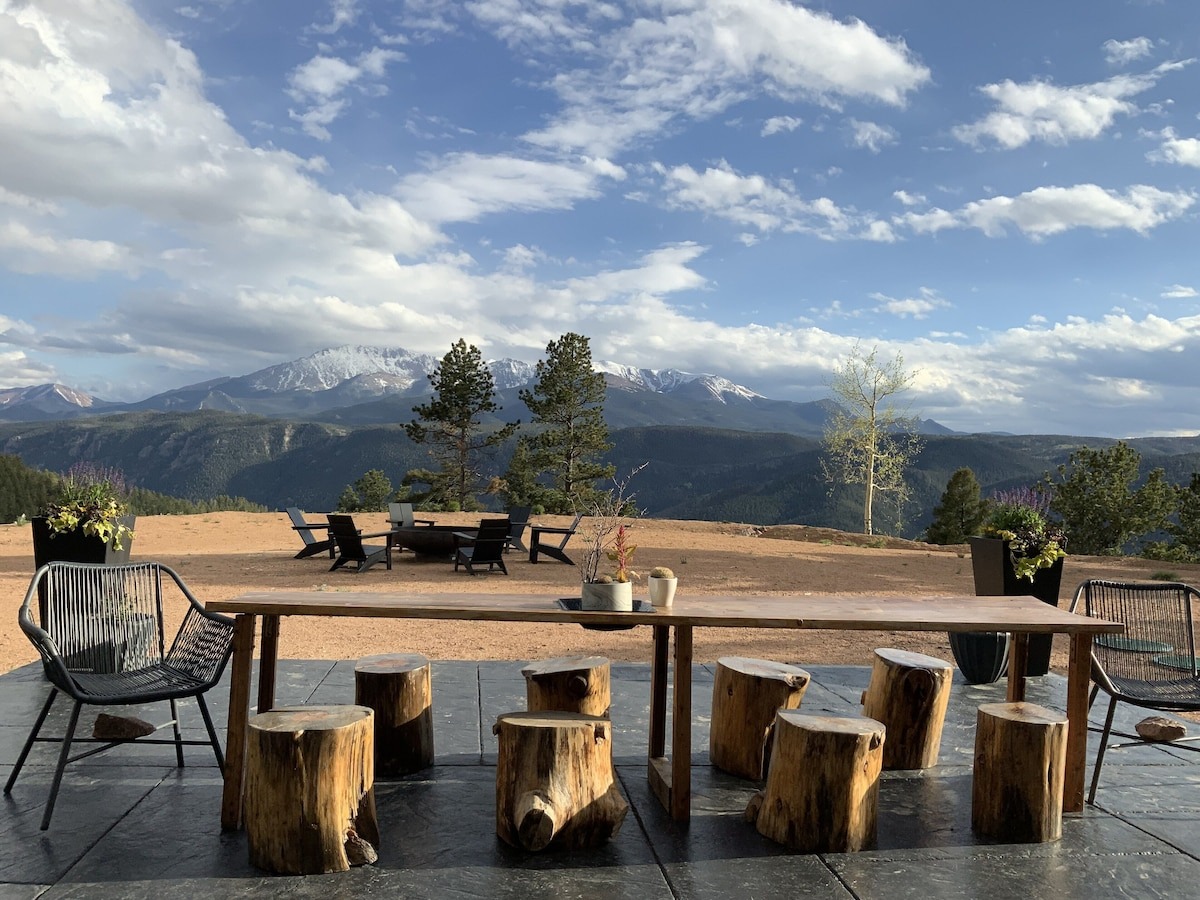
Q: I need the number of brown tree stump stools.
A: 8